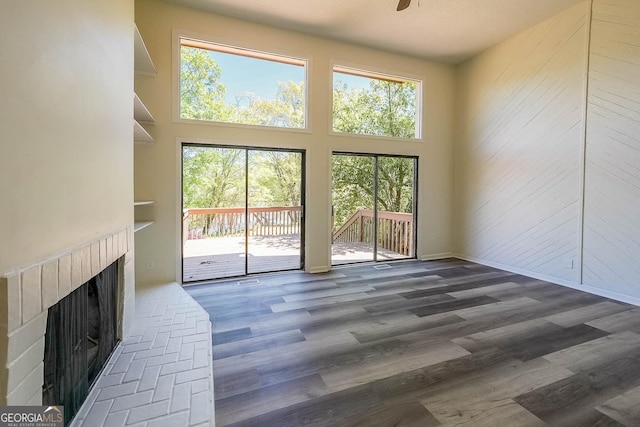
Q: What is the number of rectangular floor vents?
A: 2